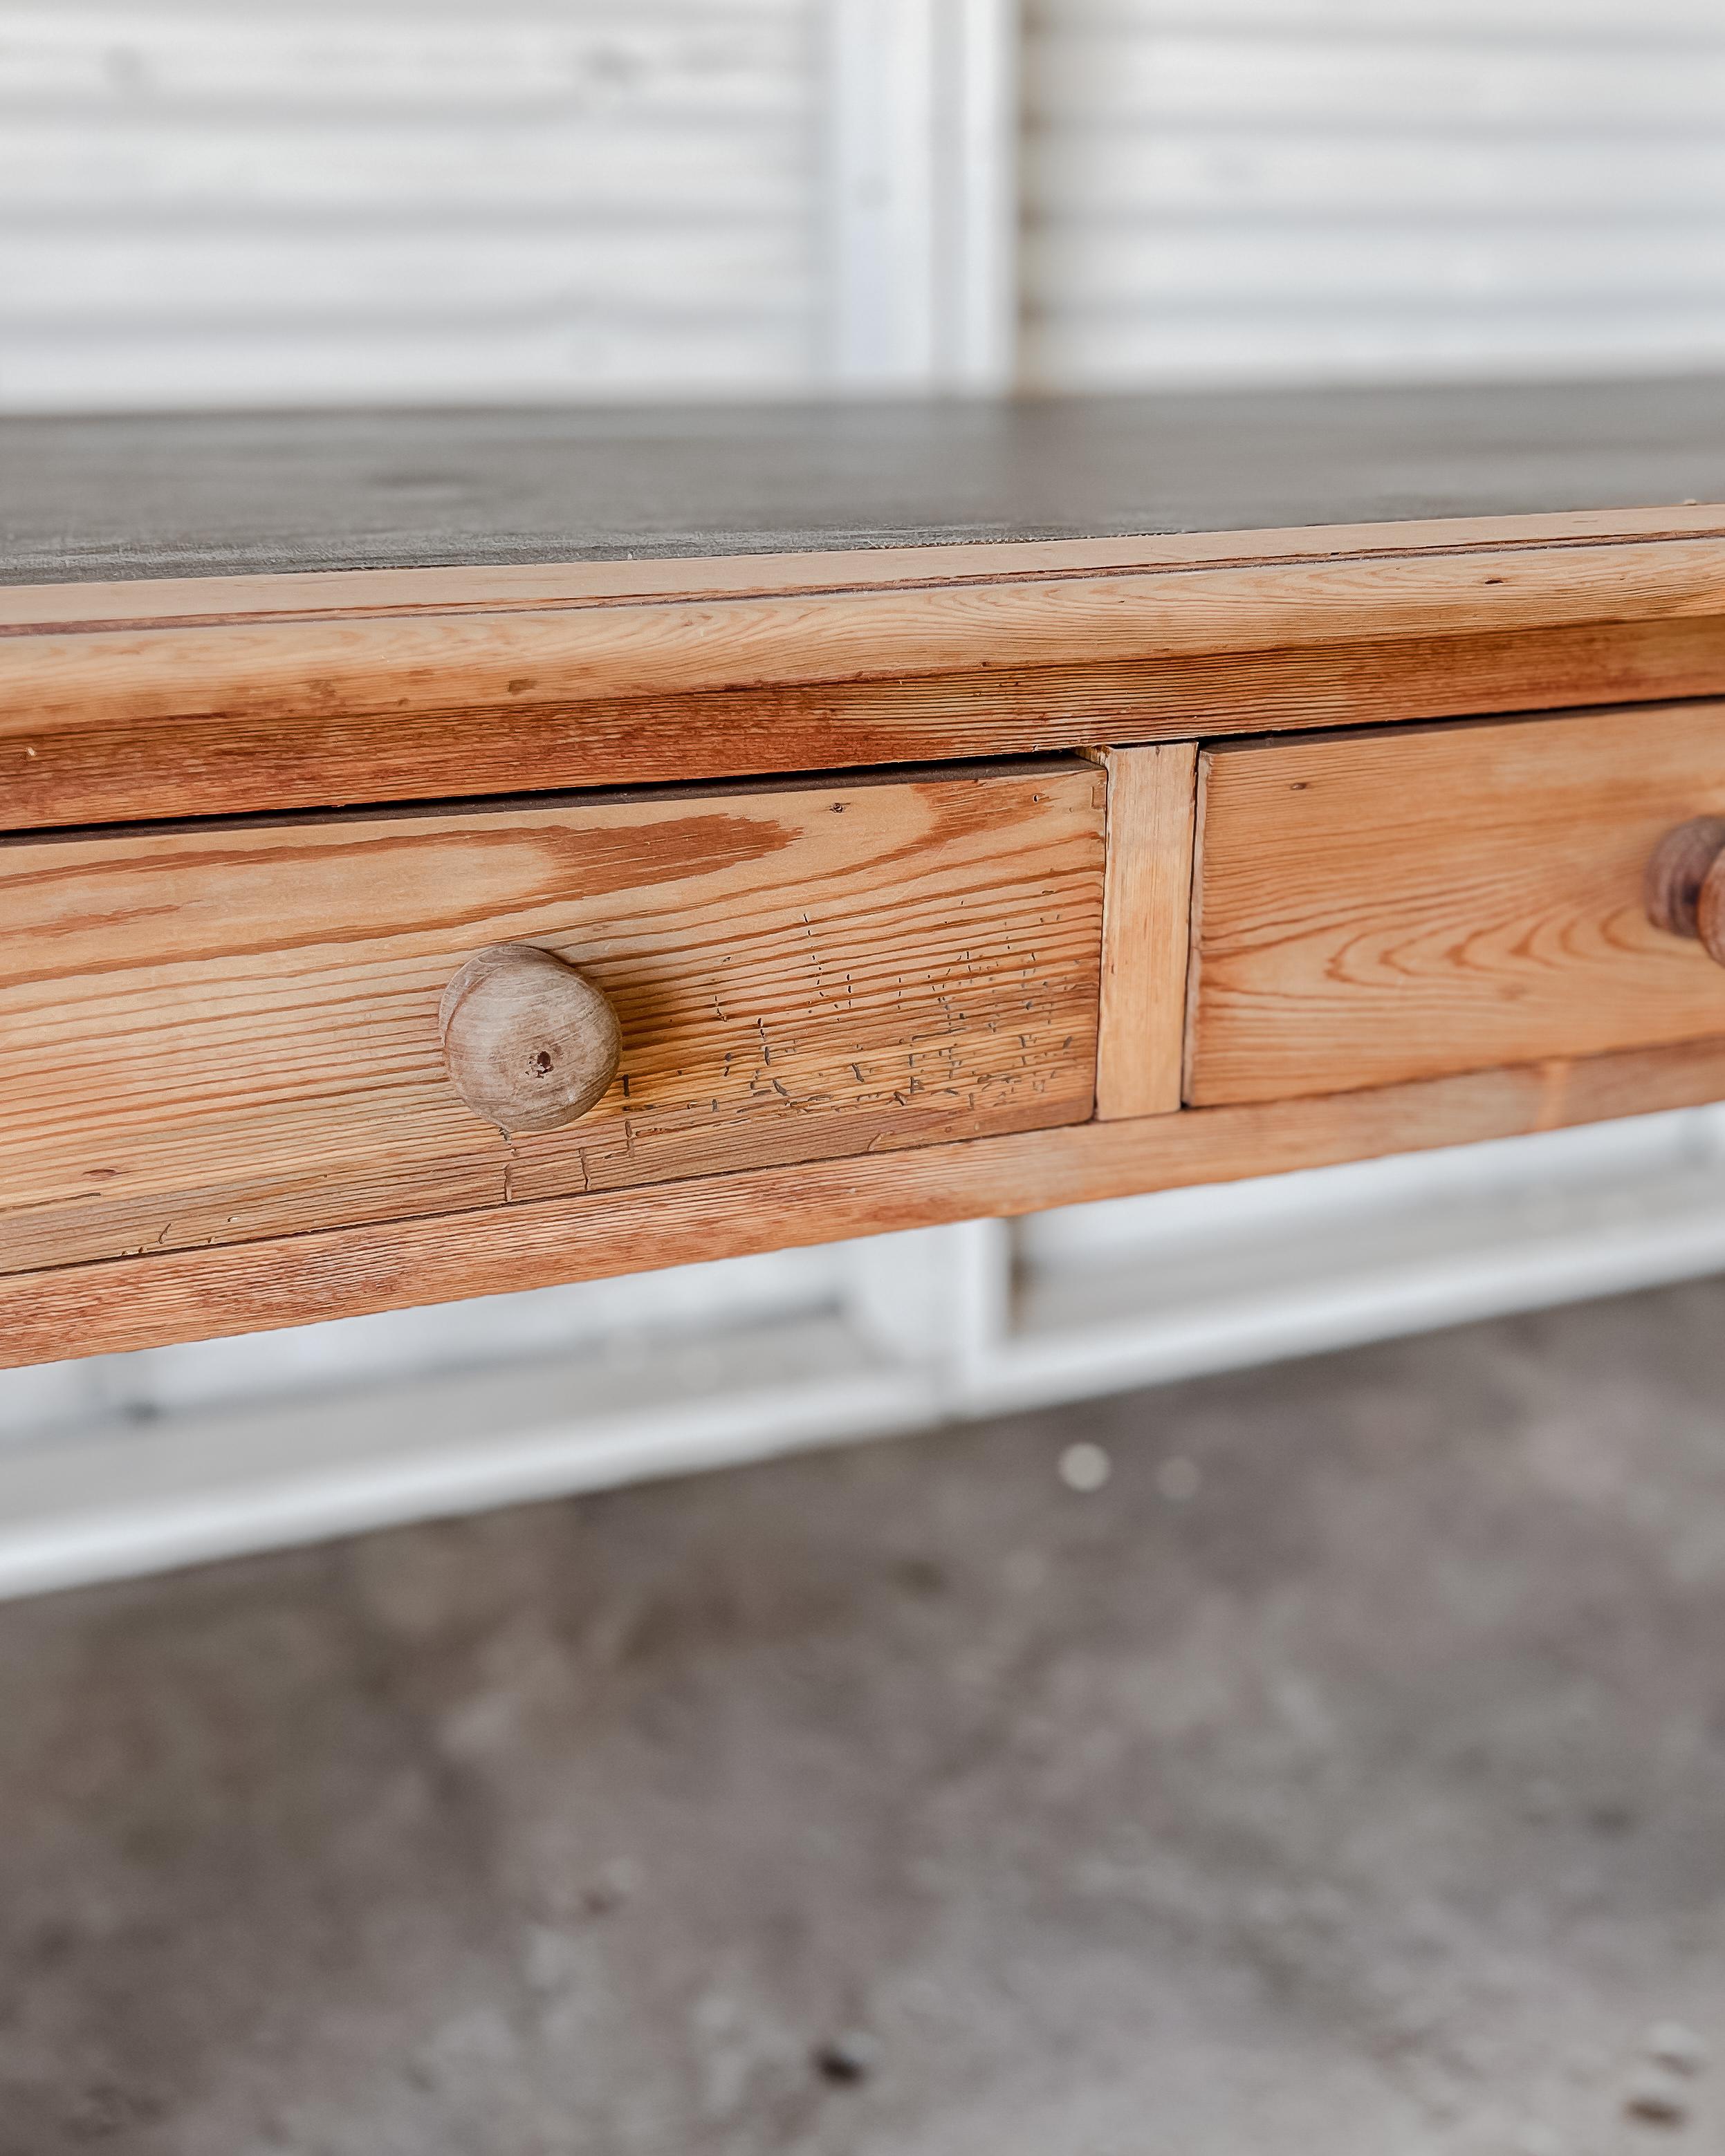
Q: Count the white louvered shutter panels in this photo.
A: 2